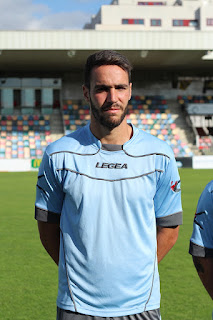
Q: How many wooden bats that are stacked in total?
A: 0